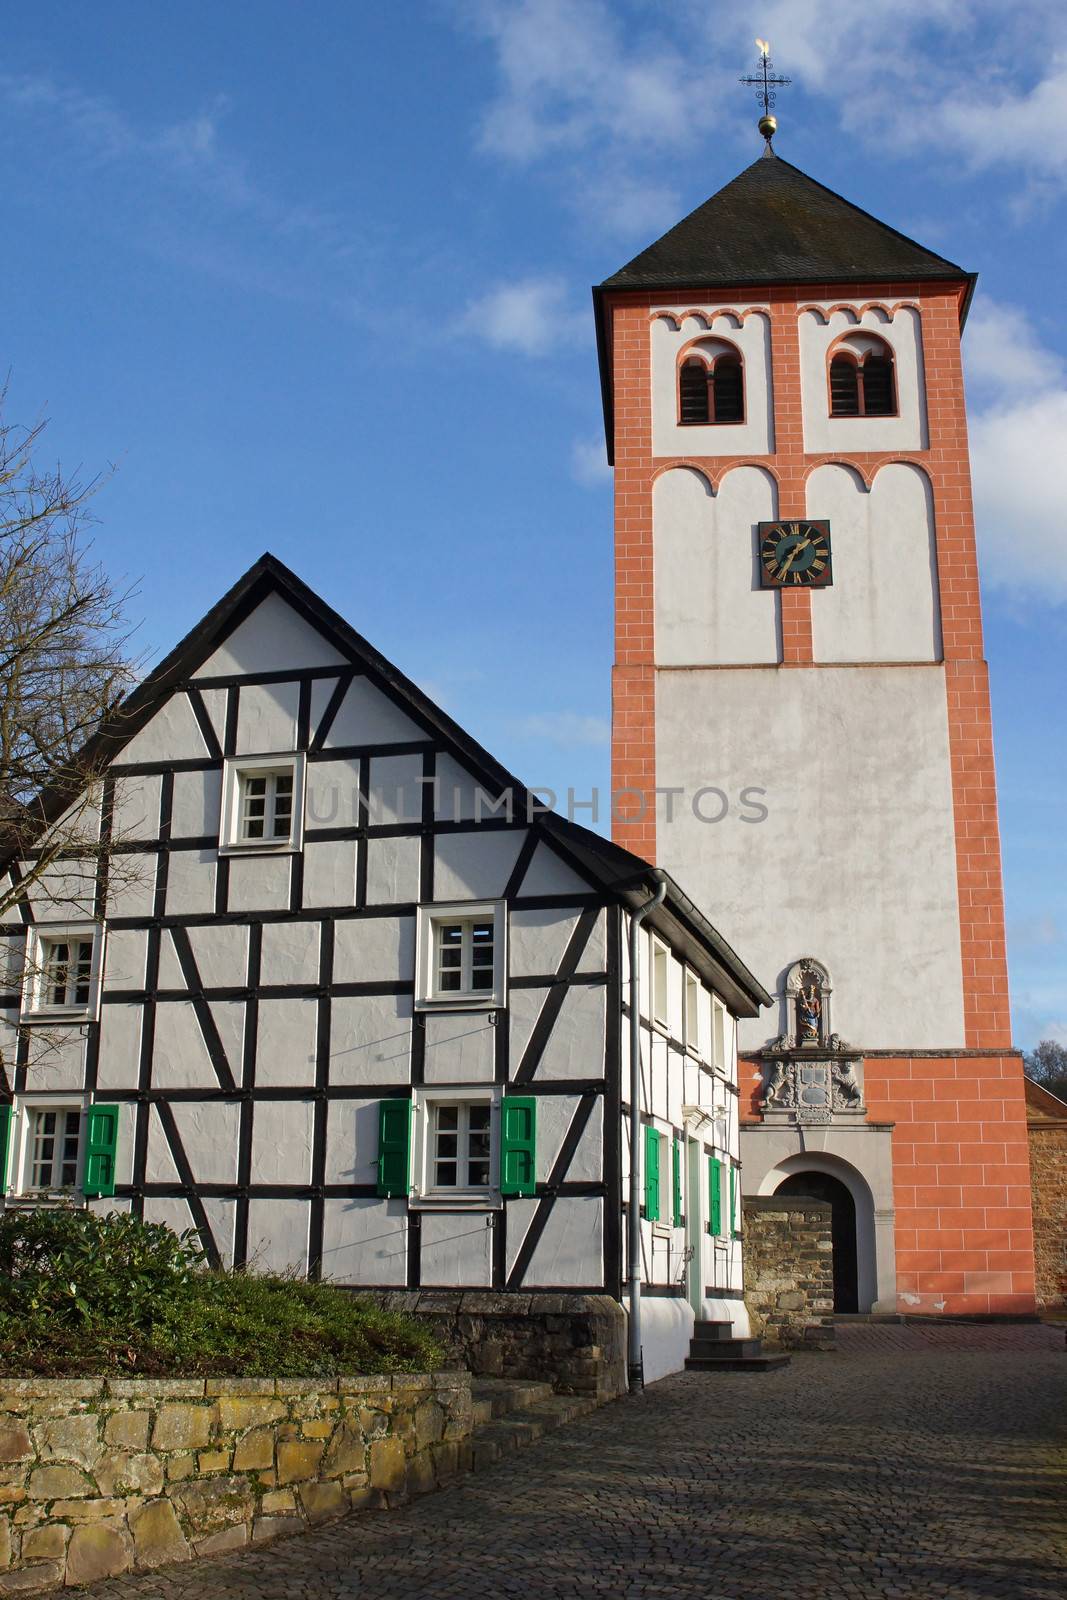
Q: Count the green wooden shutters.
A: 8